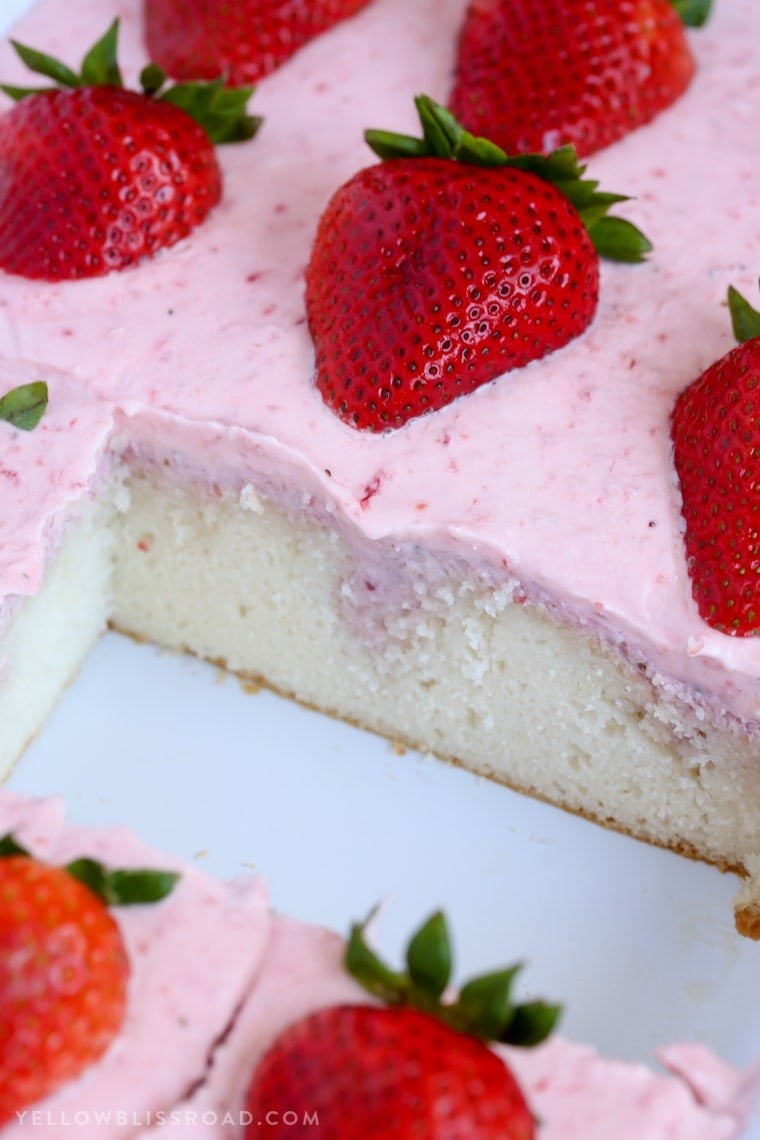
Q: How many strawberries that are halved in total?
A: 7